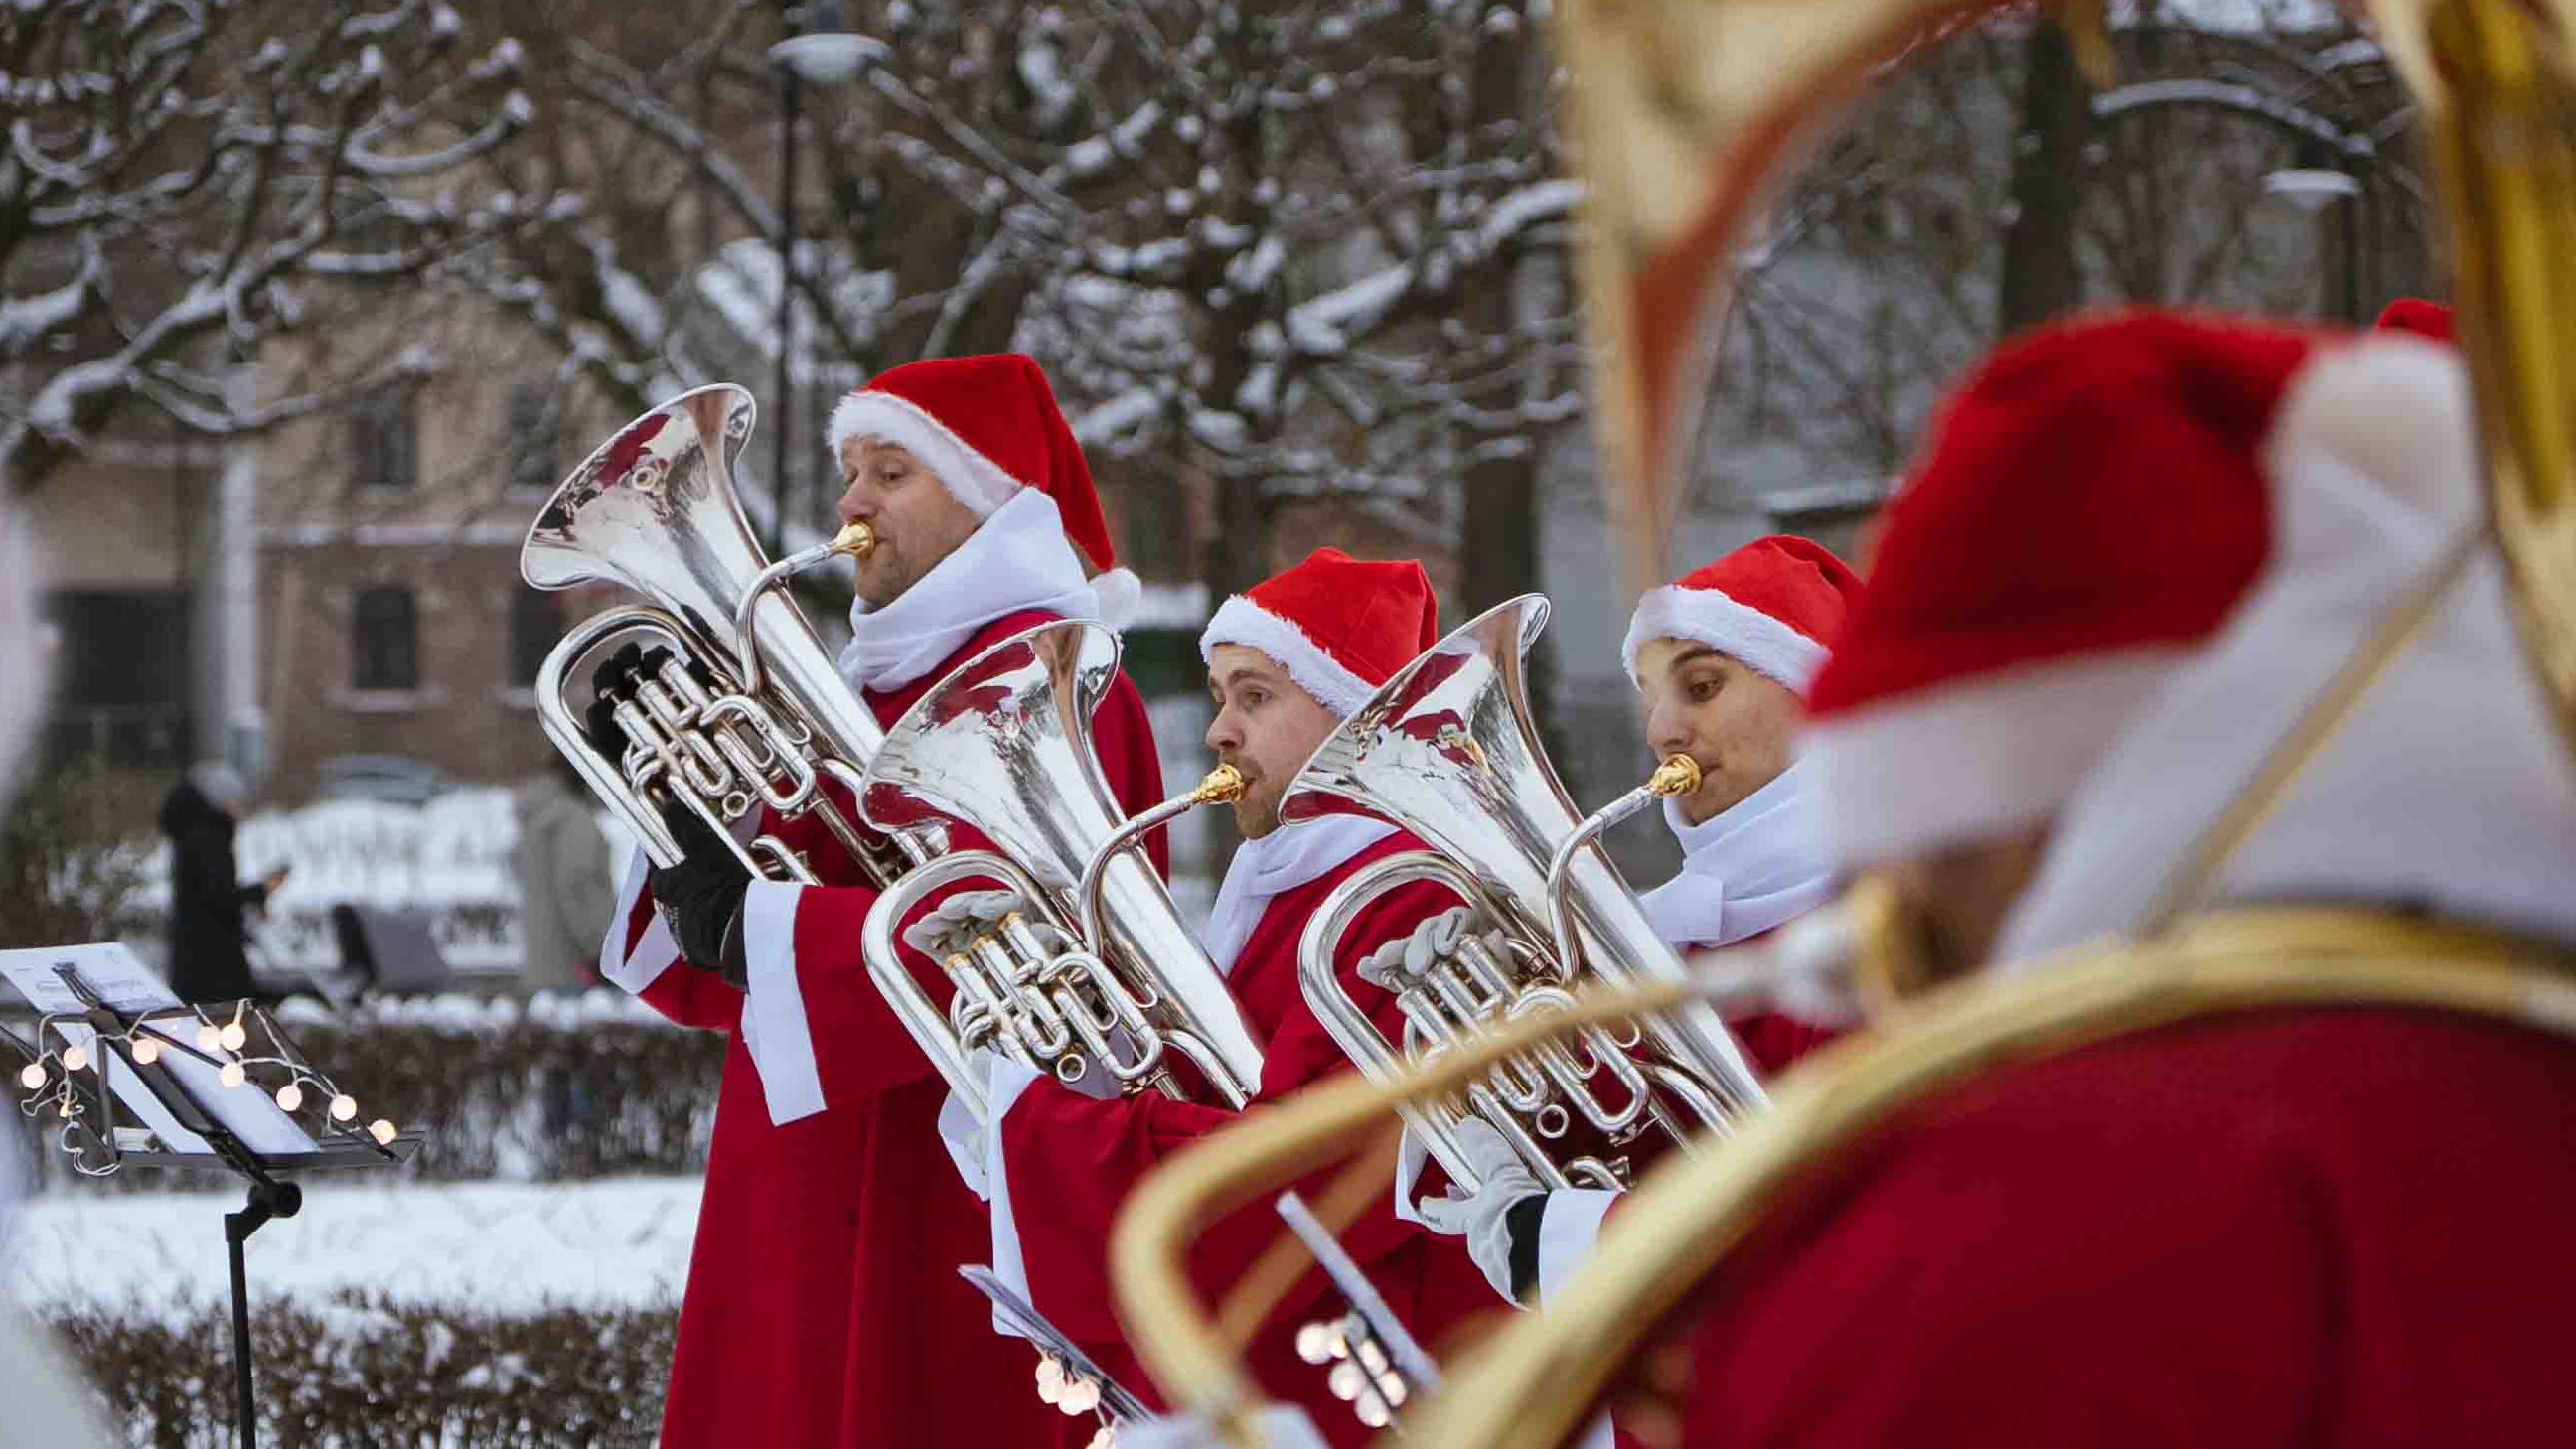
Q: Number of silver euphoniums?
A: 3